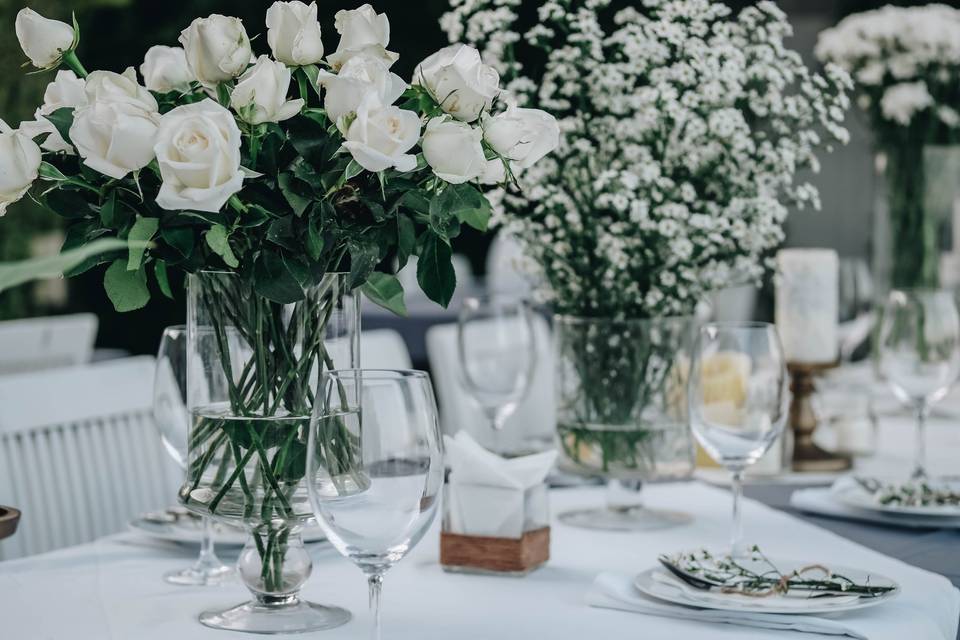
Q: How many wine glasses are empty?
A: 5